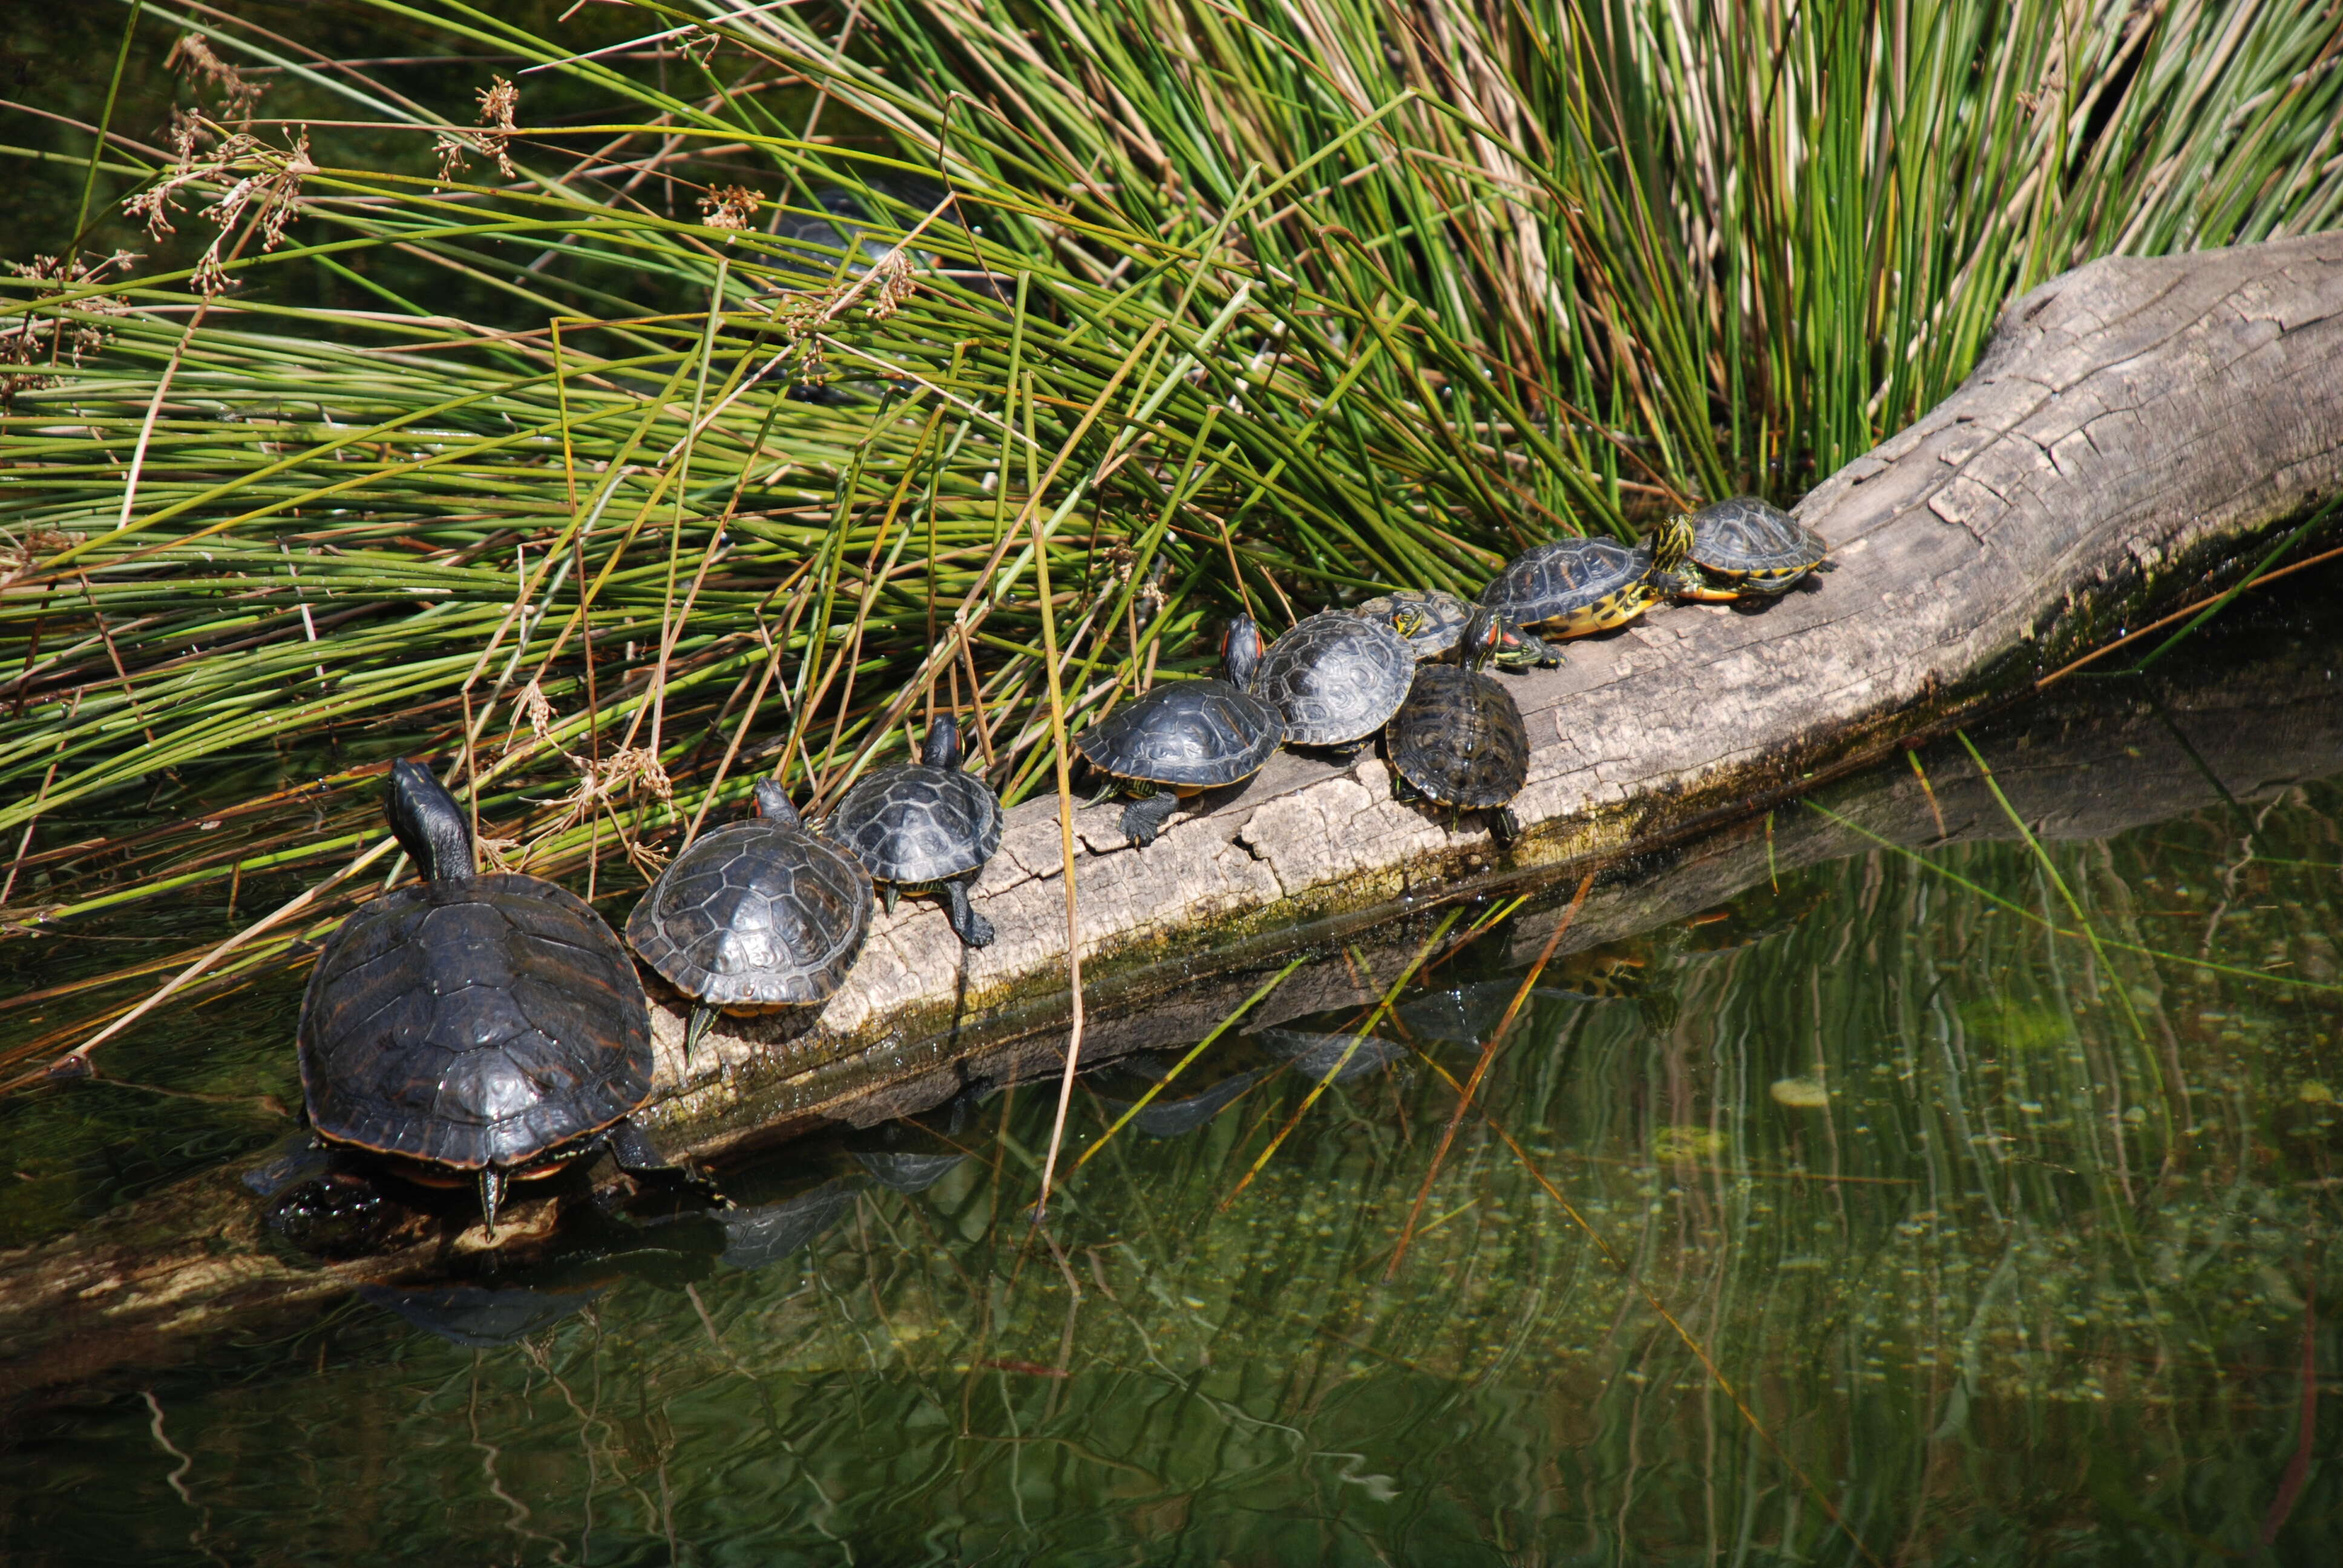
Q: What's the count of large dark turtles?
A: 1